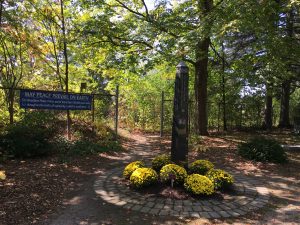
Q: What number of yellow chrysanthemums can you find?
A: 7